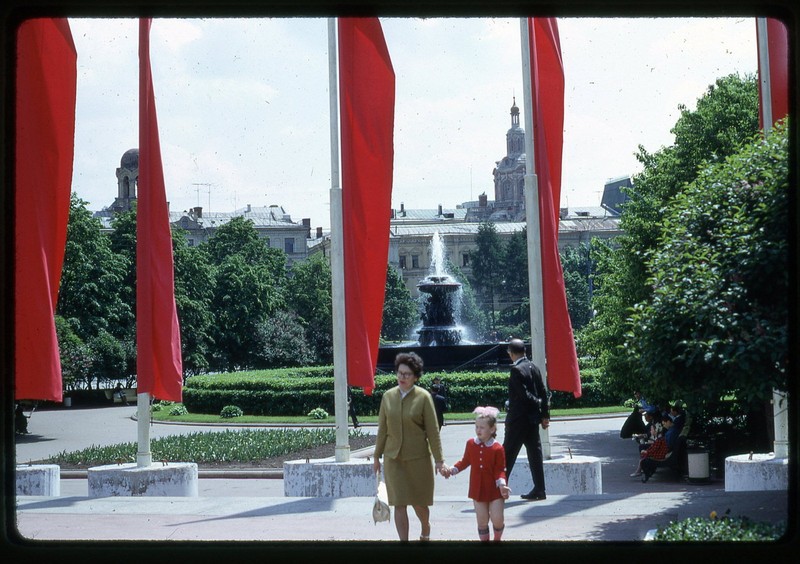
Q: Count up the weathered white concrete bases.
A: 5